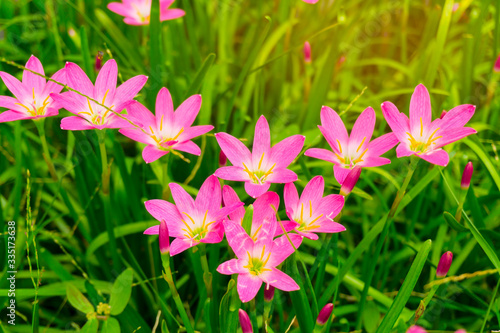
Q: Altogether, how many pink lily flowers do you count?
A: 11